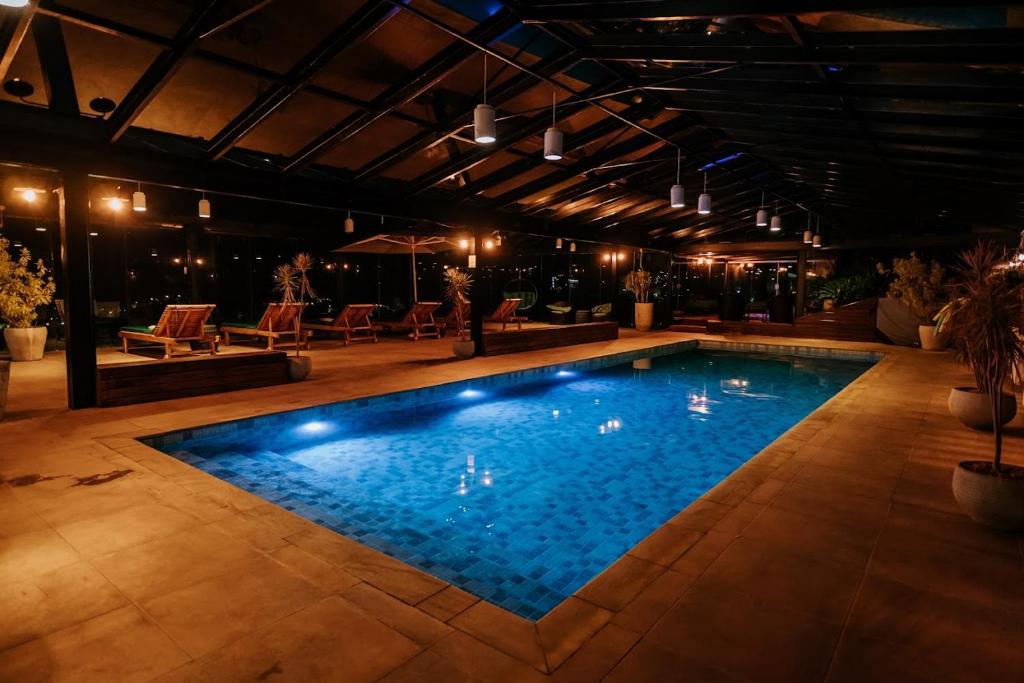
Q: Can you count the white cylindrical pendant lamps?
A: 13